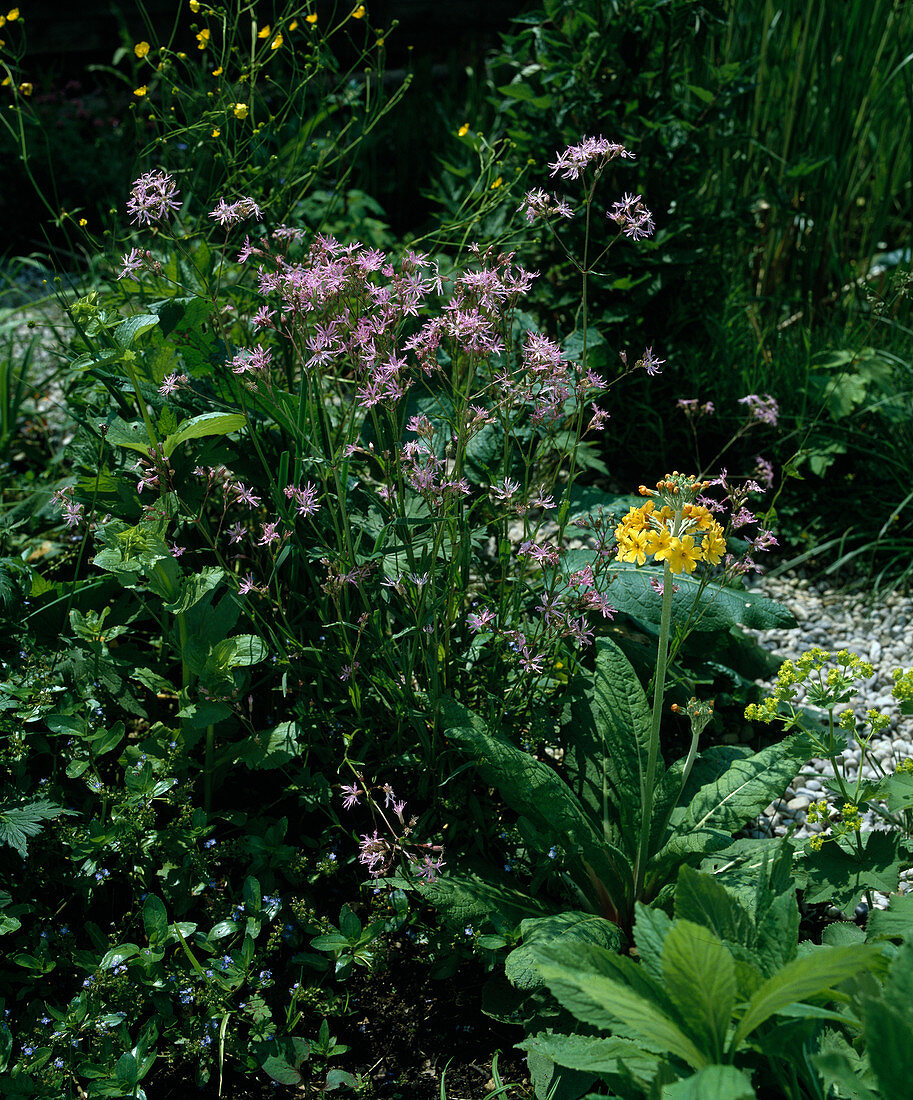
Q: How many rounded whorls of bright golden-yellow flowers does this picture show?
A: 1